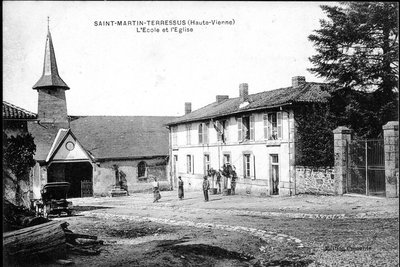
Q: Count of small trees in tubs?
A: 2